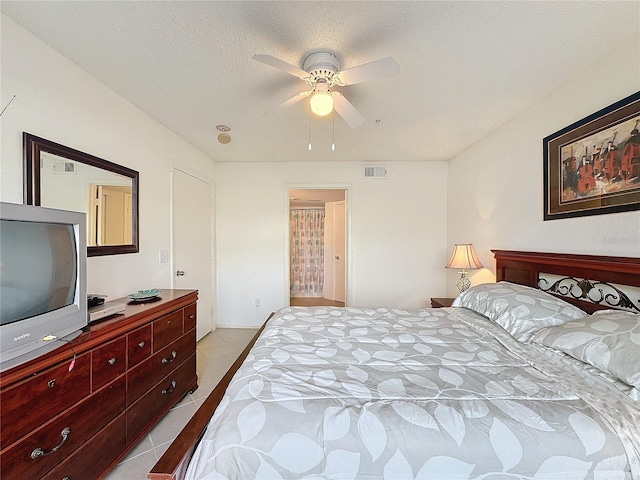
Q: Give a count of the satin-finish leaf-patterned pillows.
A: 2